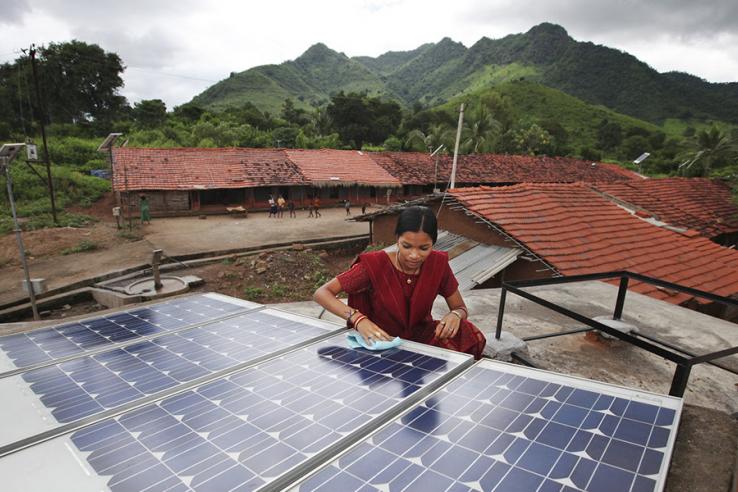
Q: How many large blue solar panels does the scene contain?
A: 4